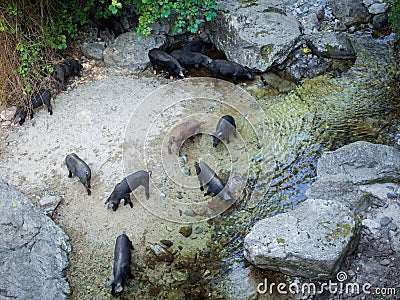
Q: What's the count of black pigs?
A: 11